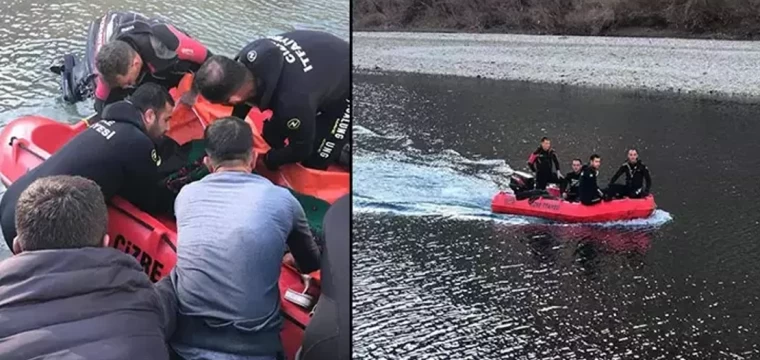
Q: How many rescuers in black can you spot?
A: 7